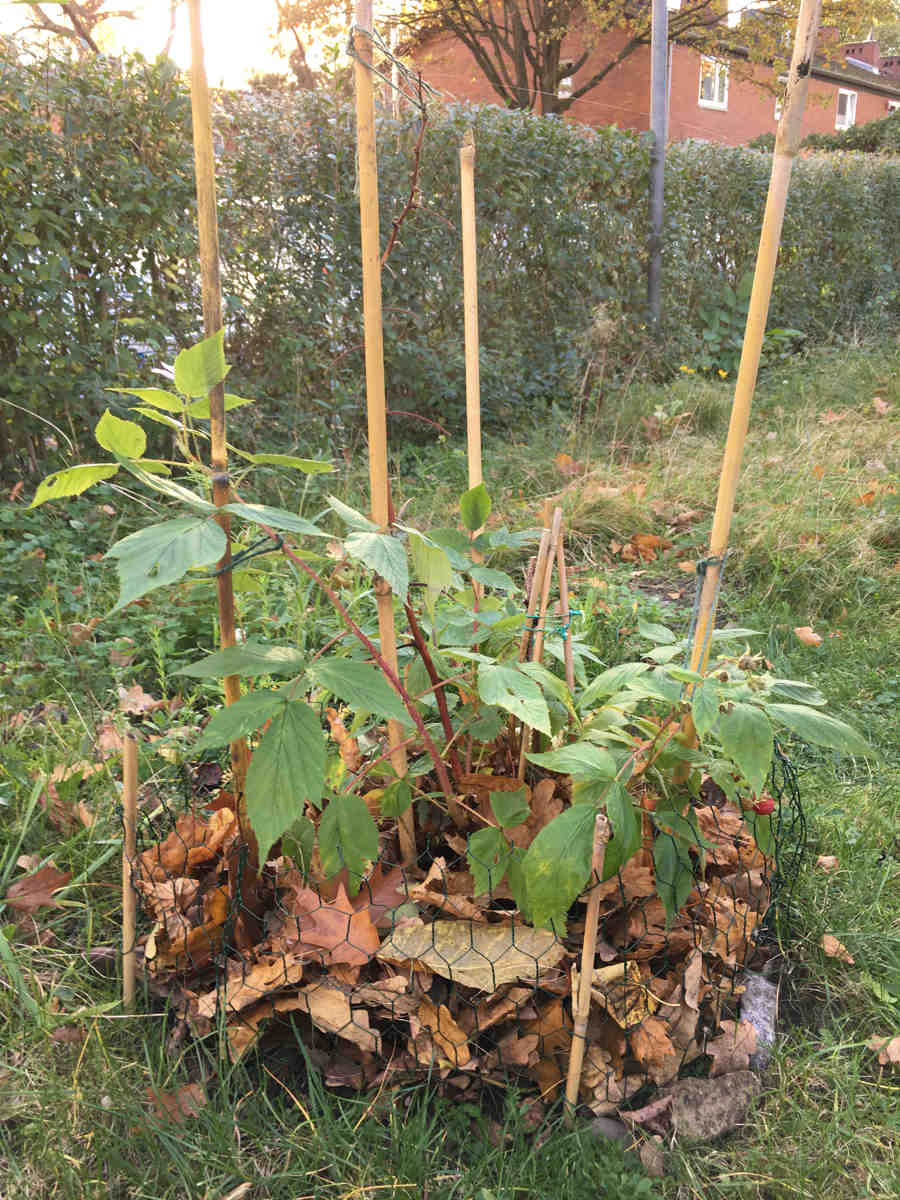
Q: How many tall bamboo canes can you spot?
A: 4